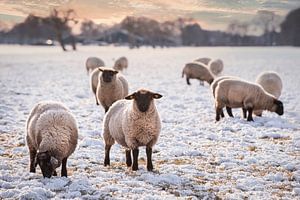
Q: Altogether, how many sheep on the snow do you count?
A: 11